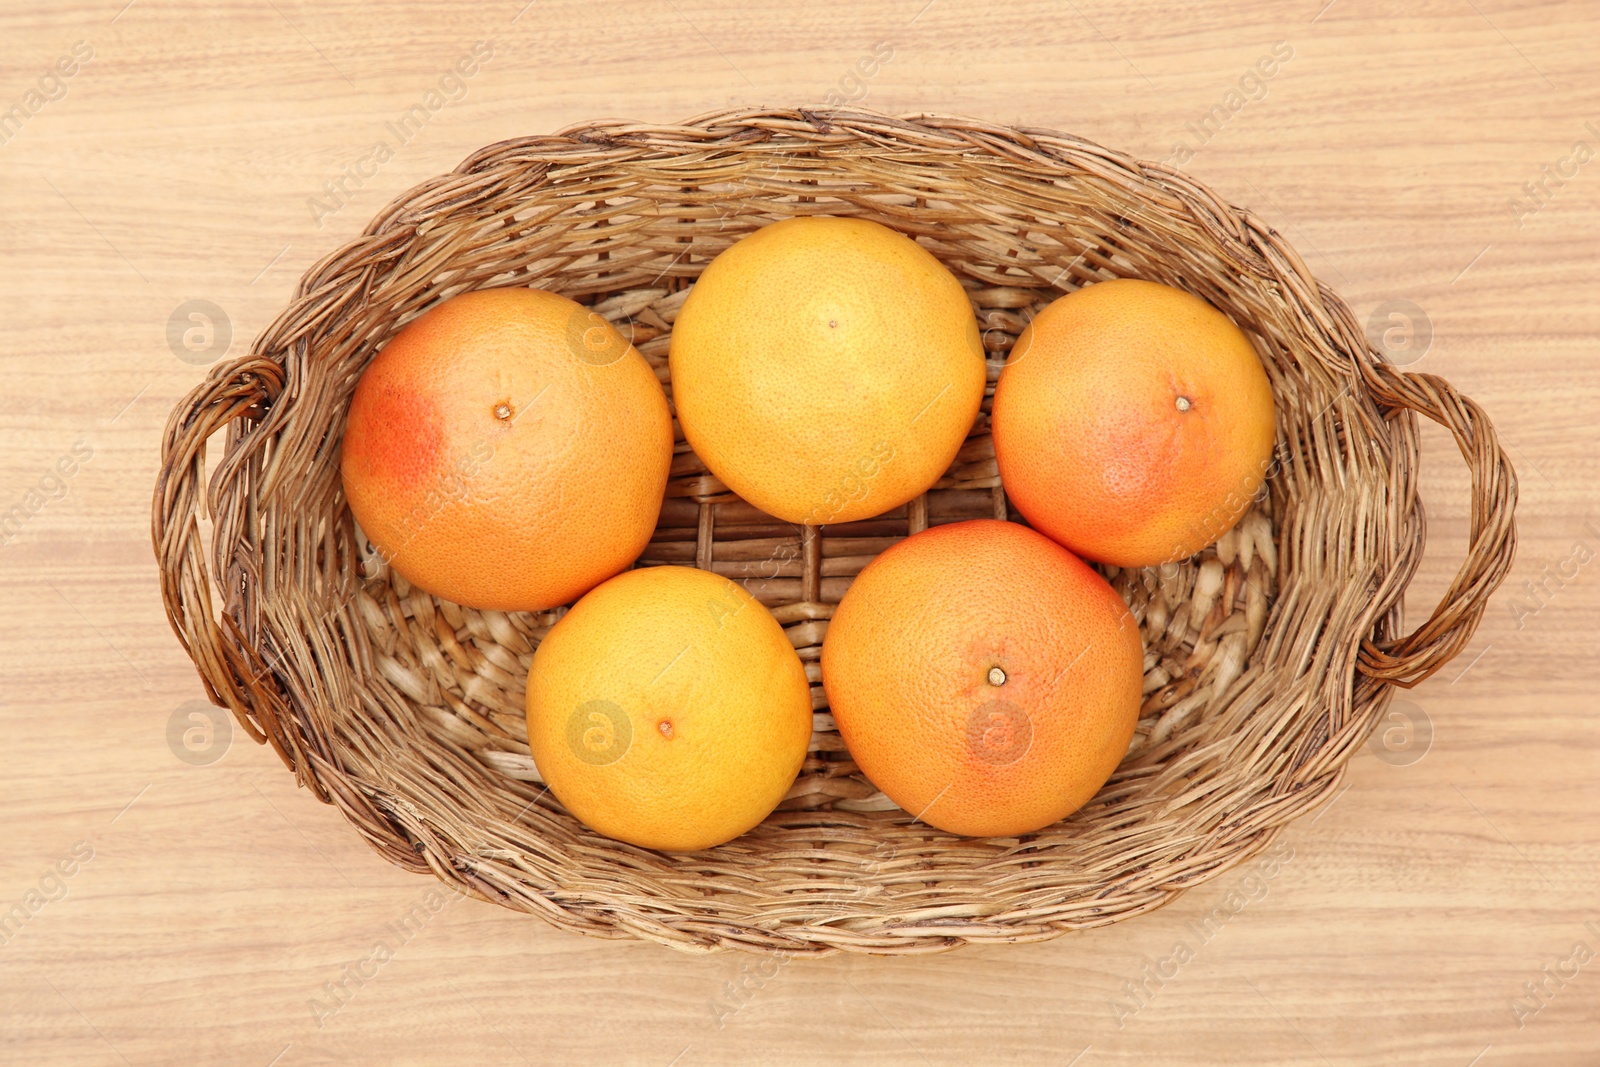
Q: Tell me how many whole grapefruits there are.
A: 5